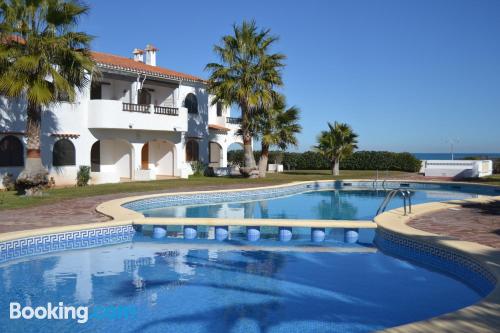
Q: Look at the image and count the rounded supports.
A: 7